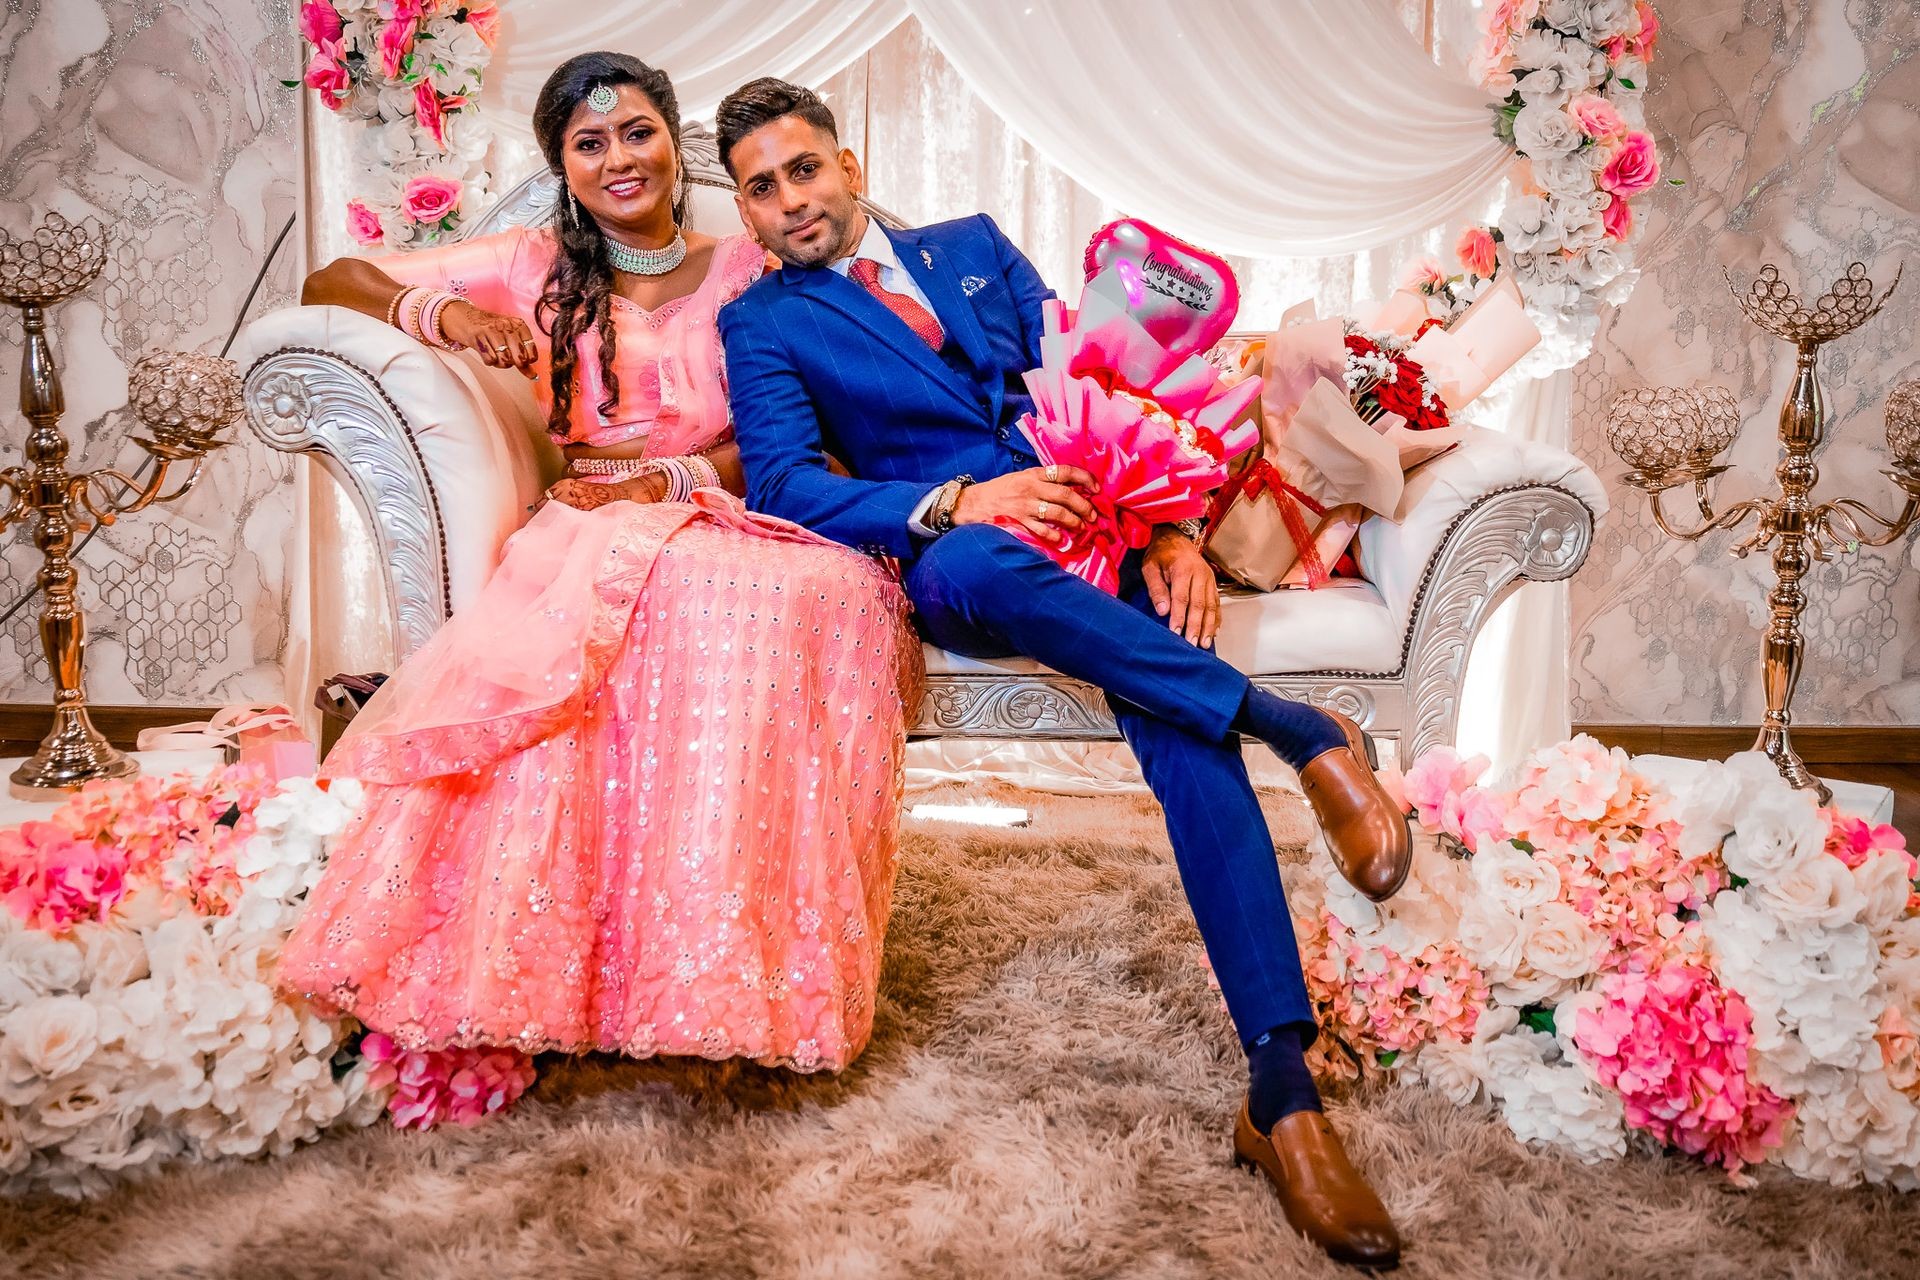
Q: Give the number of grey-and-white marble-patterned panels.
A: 2